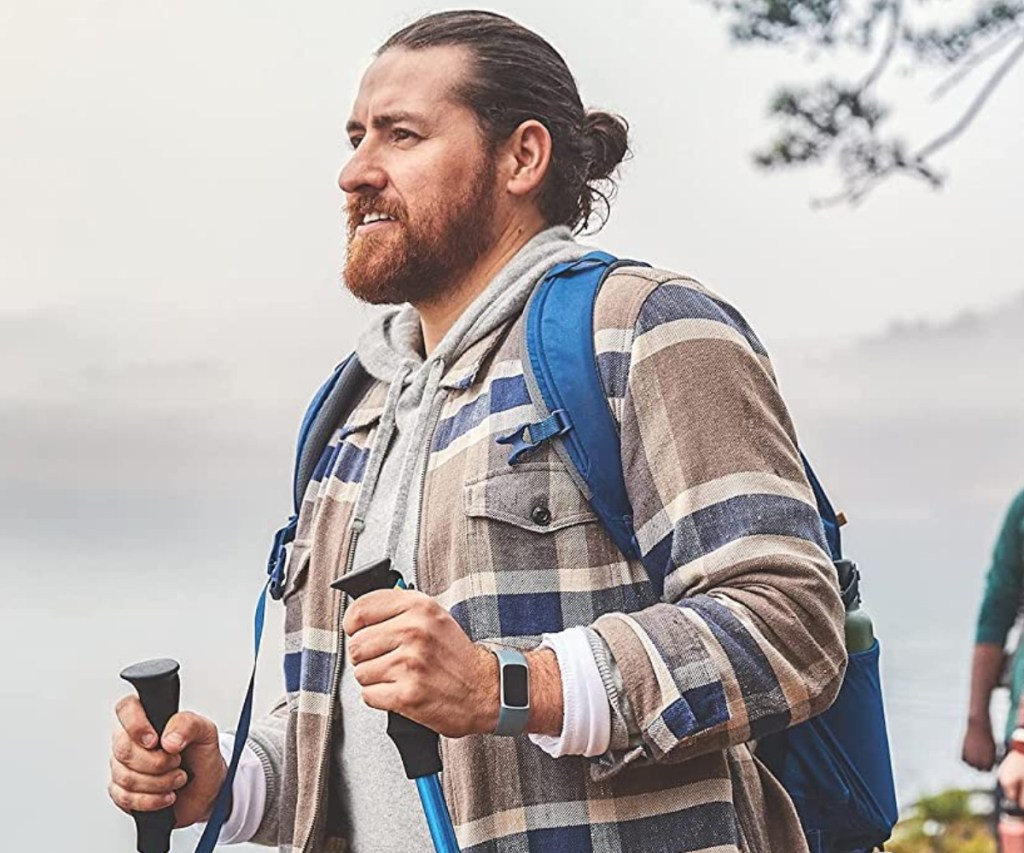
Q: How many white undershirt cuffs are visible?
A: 2